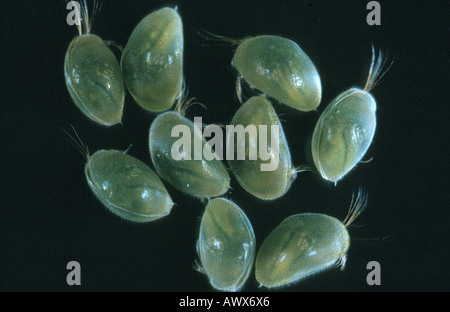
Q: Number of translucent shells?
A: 9